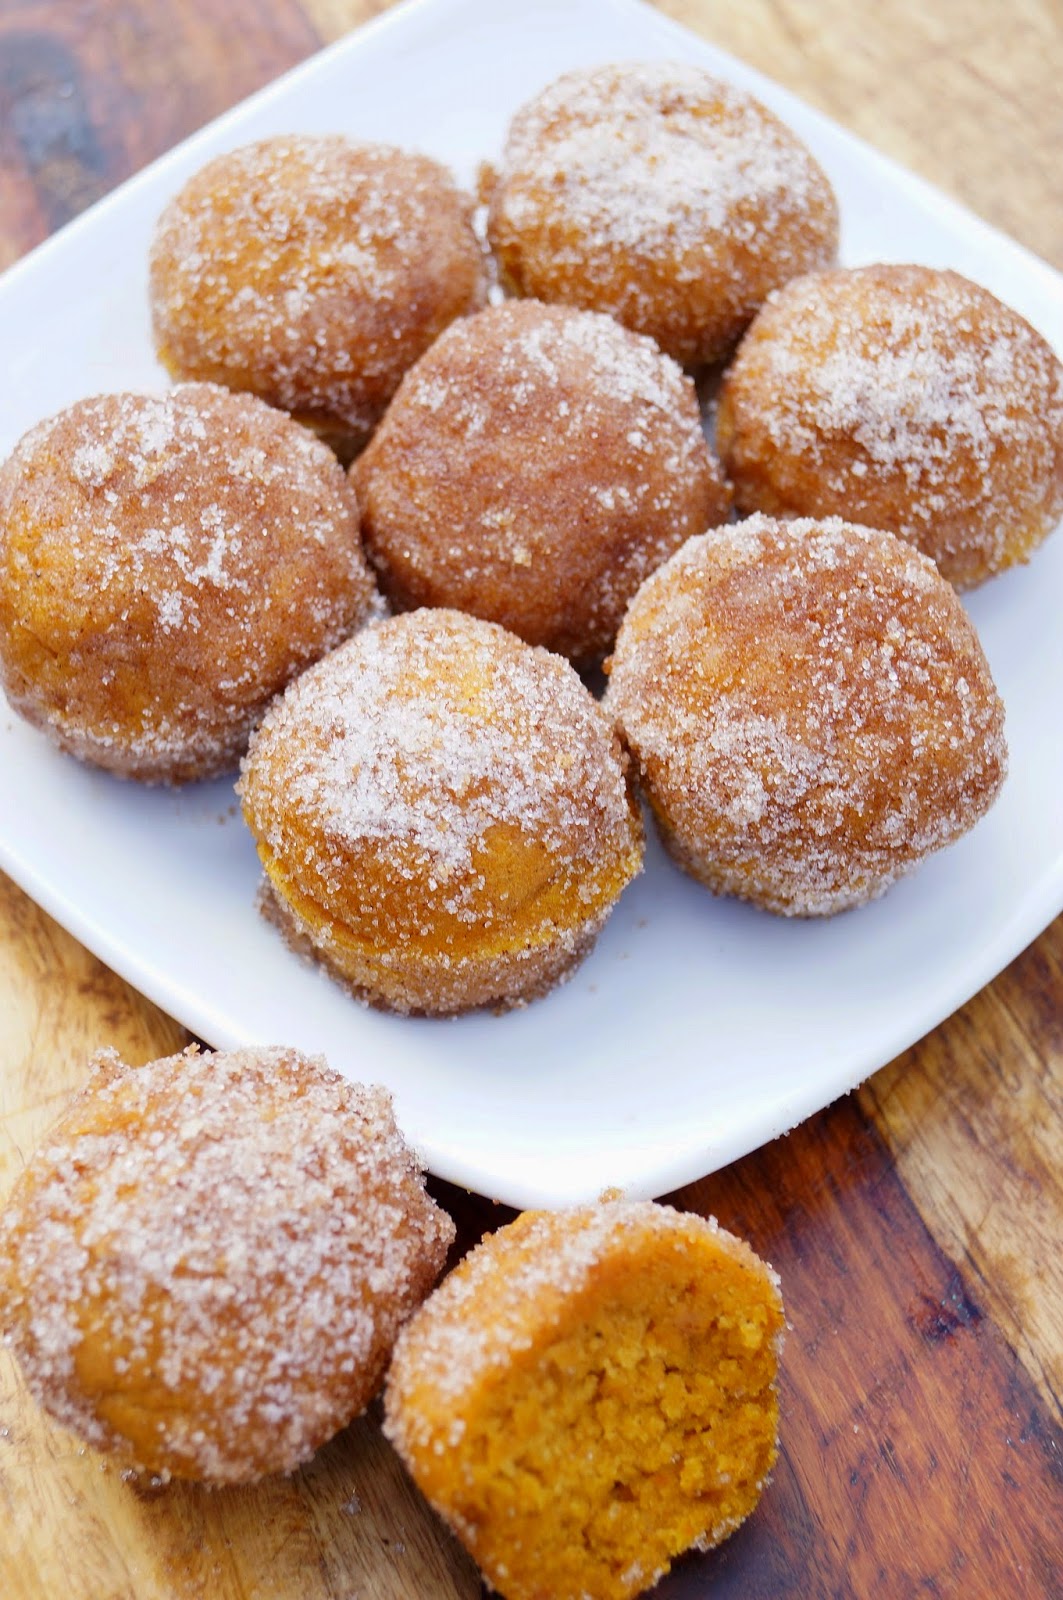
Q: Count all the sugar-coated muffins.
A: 9